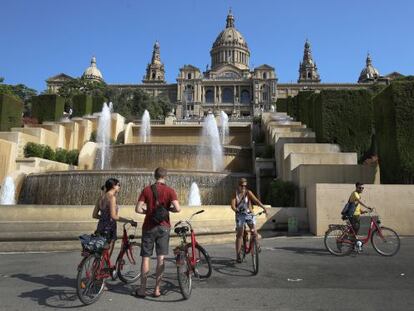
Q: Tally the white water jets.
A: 6